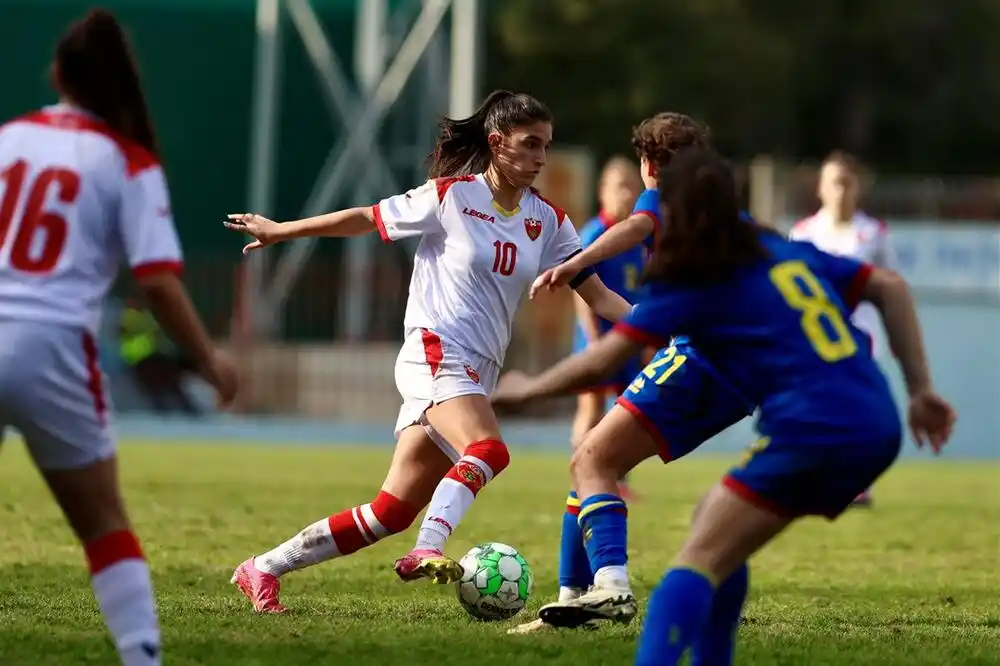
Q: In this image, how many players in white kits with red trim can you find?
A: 3